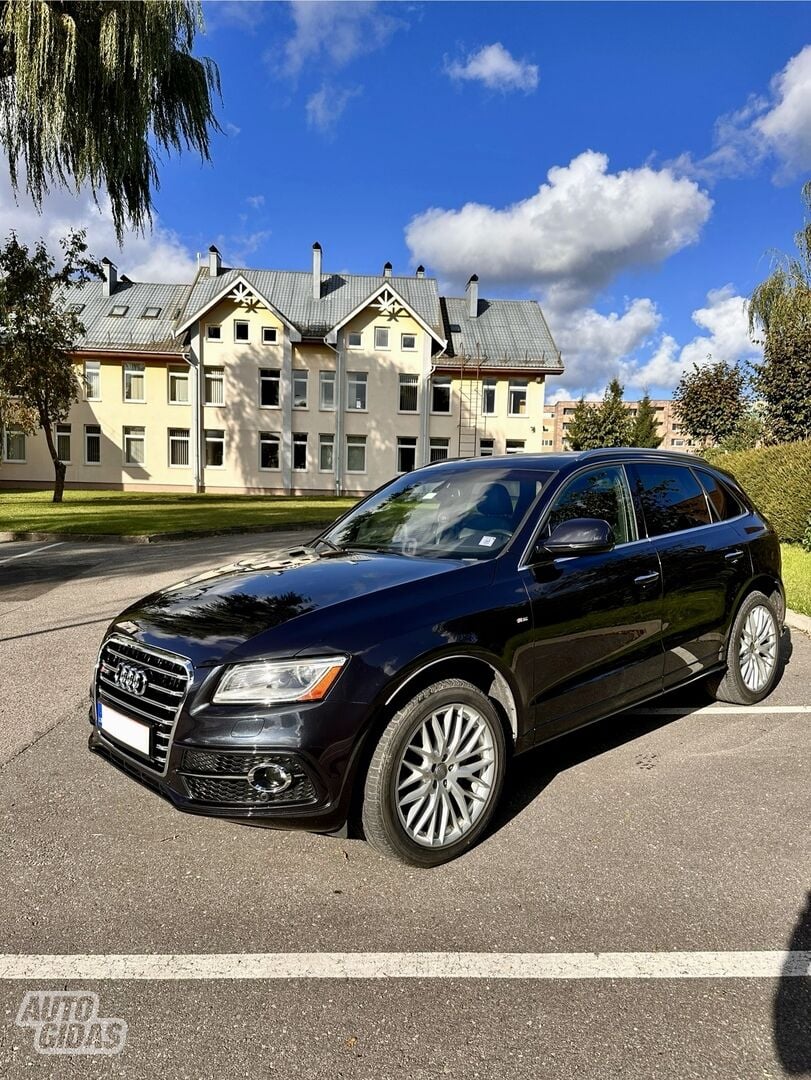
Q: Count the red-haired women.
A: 0